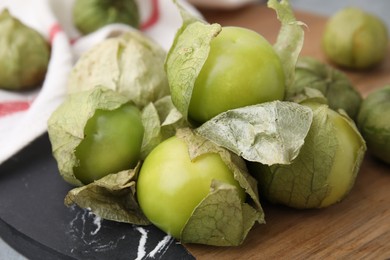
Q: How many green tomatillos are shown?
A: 10